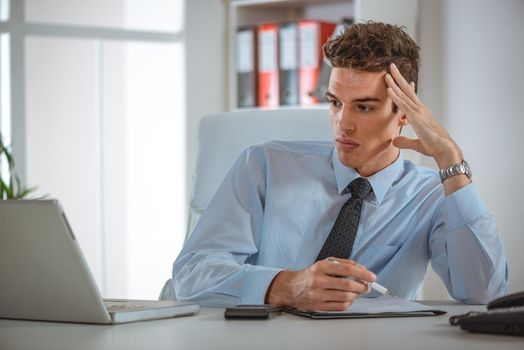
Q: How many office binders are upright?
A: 4